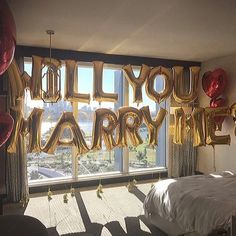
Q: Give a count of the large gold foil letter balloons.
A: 14